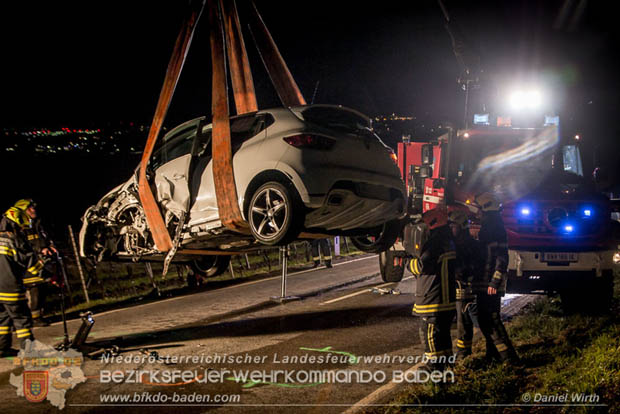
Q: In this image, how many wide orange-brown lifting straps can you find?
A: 4